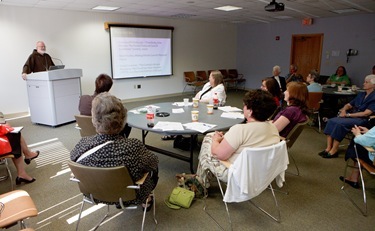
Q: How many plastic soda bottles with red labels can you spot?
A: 2